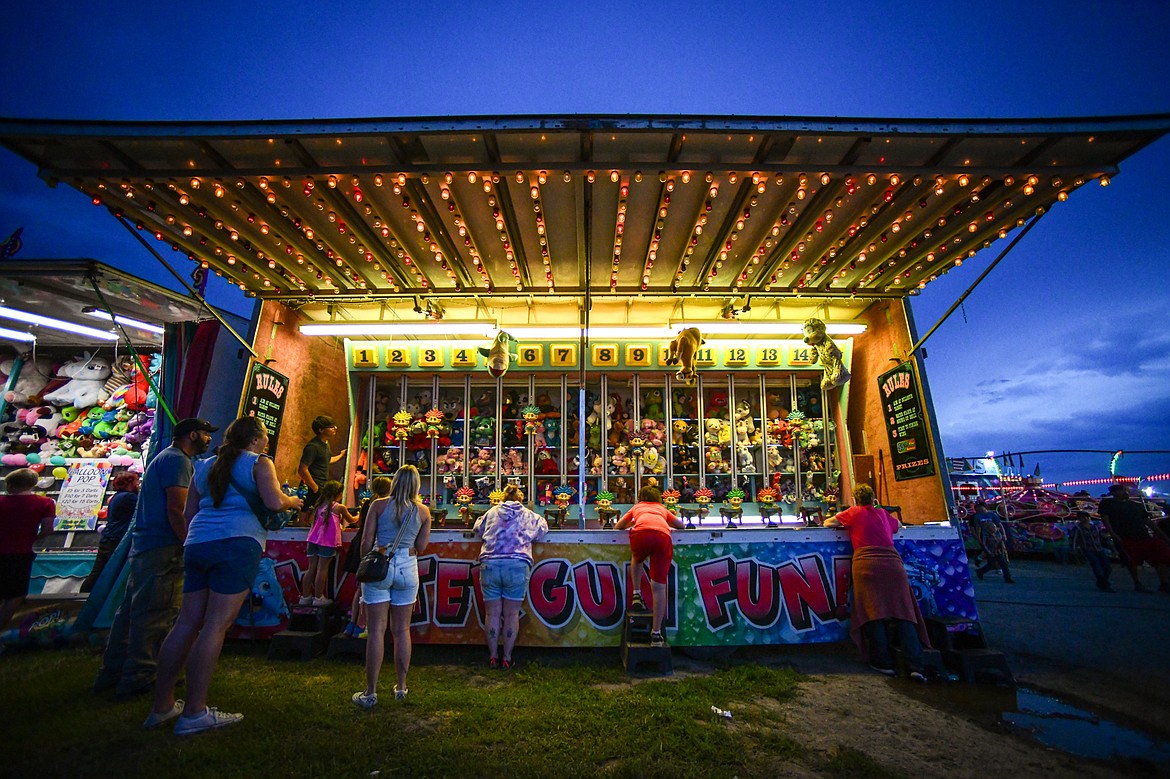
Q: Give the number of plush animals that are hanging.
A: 3